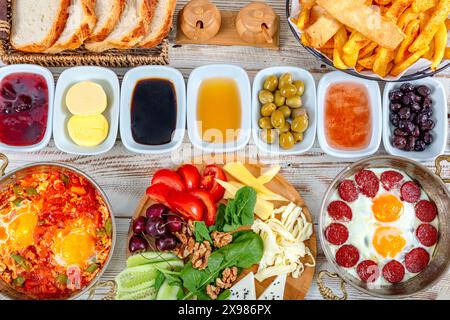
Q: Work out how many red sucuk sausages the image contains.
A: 12